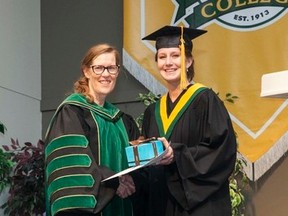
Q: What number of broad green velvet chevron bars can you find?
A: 4